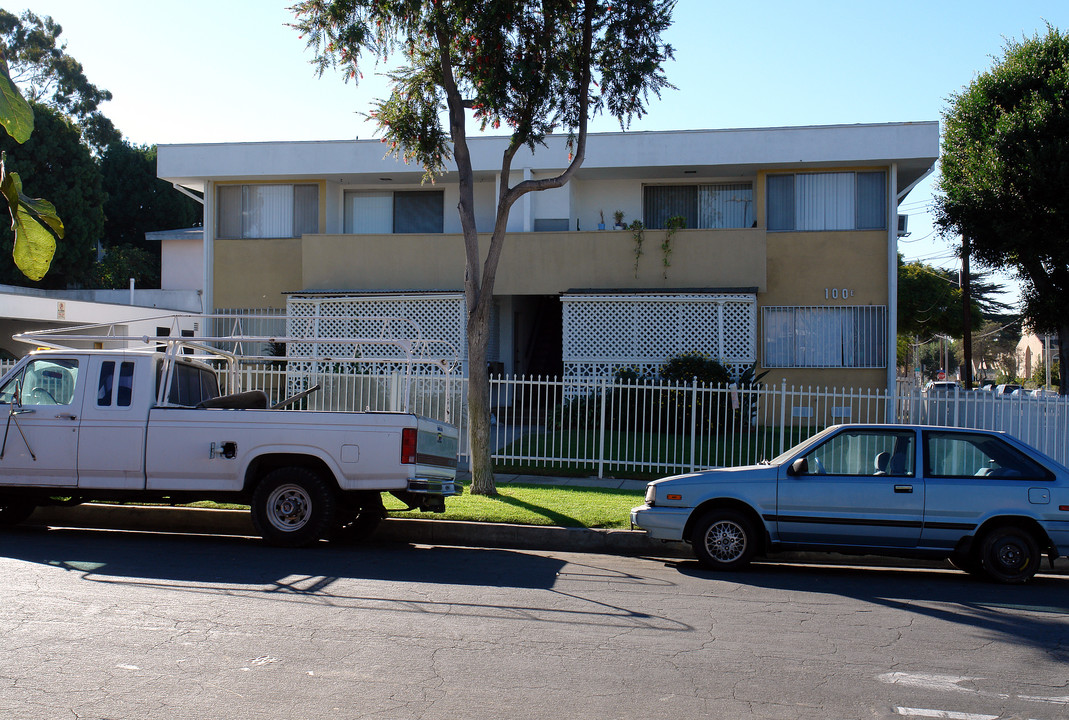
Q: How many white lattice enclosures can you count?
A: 2